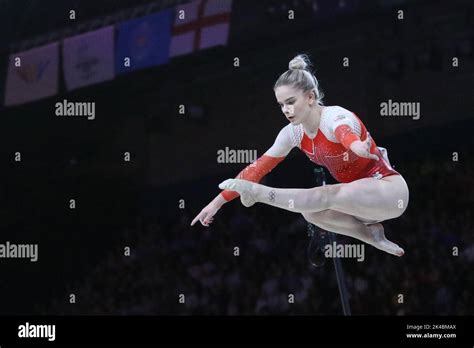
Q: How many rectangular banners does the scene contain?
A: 4